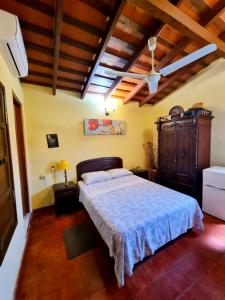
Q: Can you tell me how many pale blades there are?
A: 3